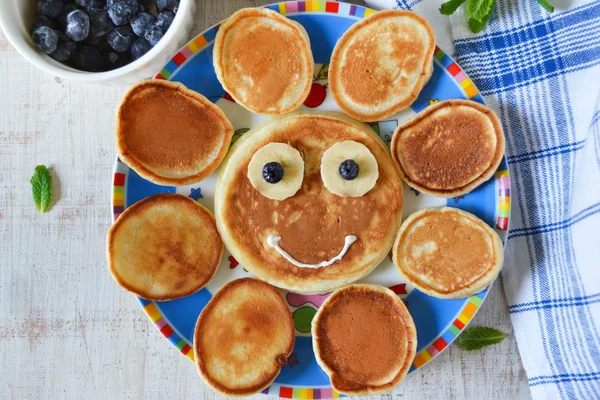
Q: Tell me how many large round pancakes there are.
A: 1